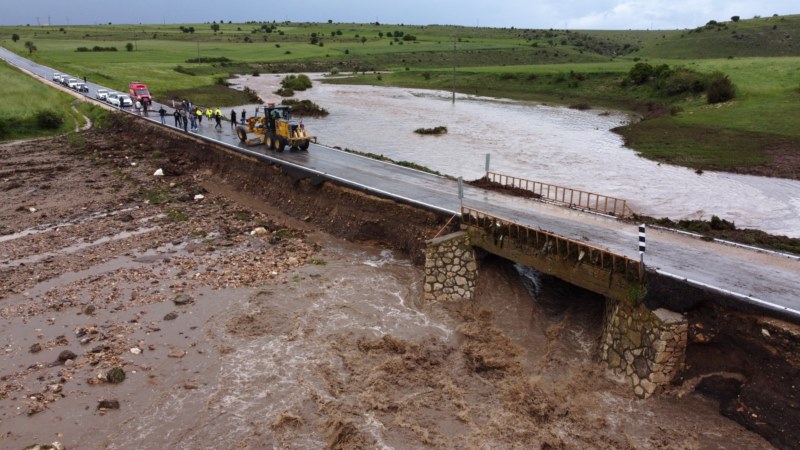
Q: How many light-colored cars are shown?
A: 7